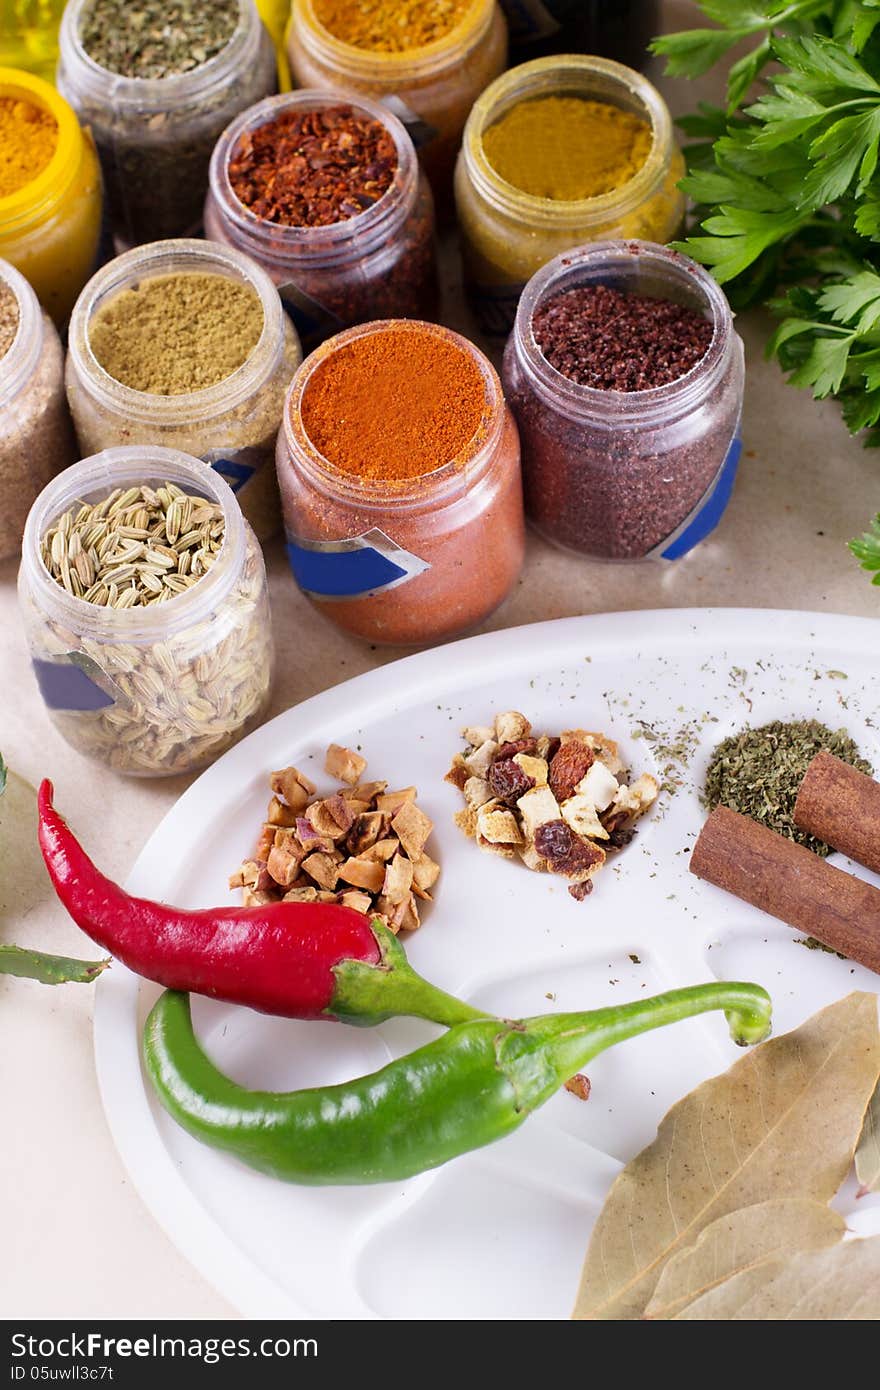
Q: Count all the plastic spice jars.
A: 10